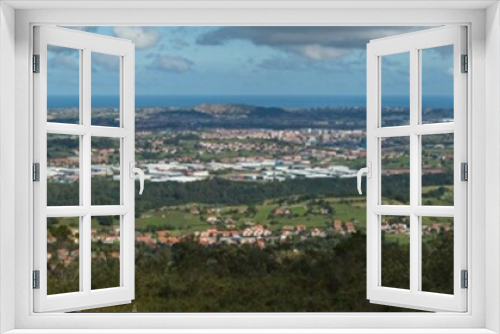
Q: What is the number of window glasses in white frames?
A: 12